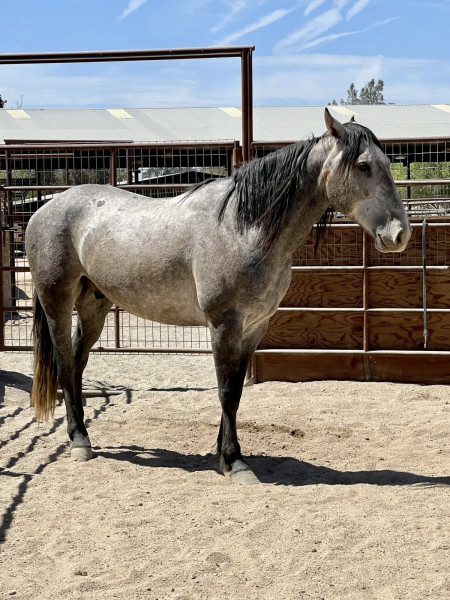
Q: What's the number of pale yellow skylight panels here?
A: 5